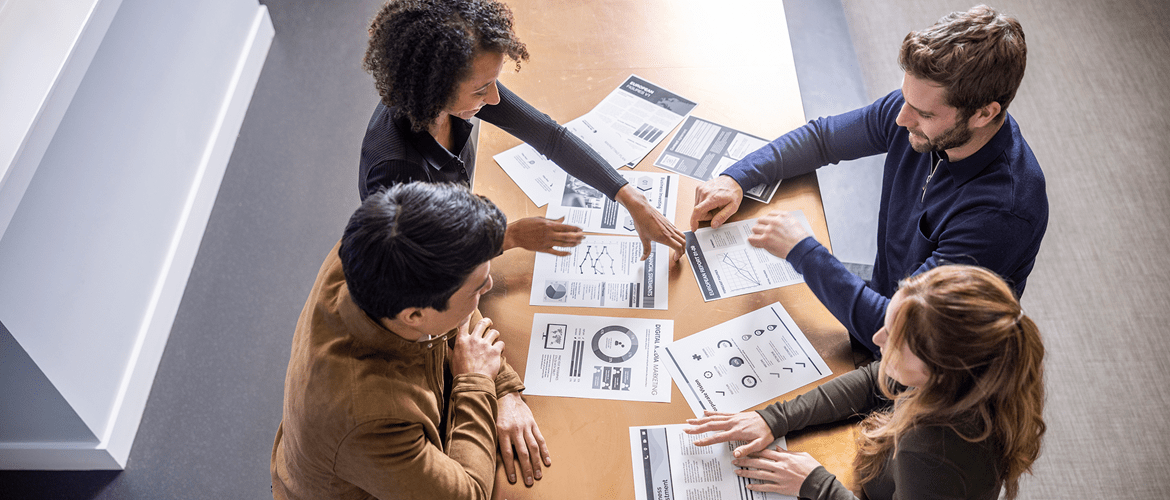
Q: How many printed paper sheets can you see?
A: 9